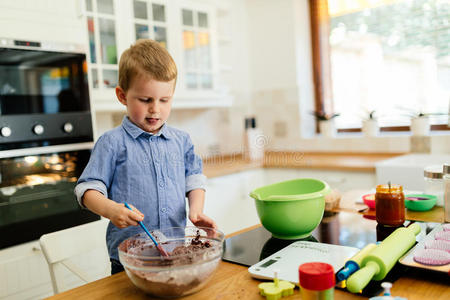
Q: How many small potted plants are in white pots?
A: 3